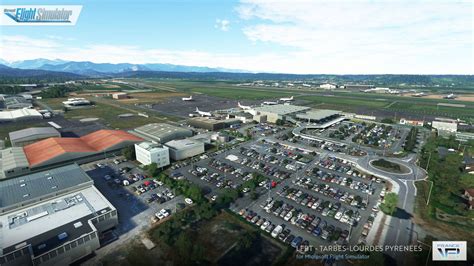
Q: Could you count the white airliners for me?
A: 5